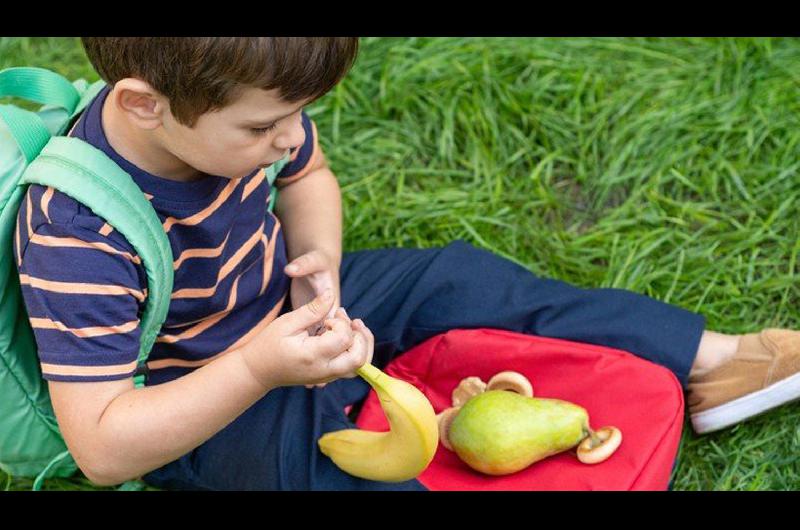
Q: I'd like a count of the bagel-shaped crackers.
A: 3